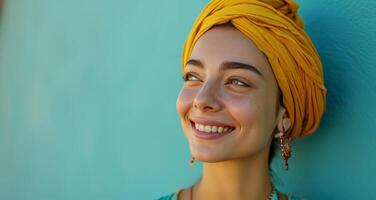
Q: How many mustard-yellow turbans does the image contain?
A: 1